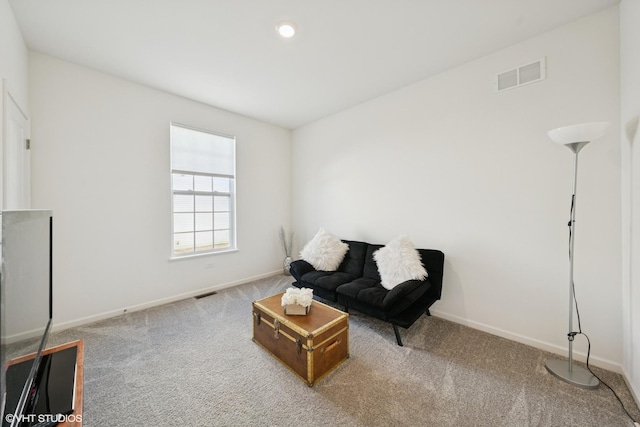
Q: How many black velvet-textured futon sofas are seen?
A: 1